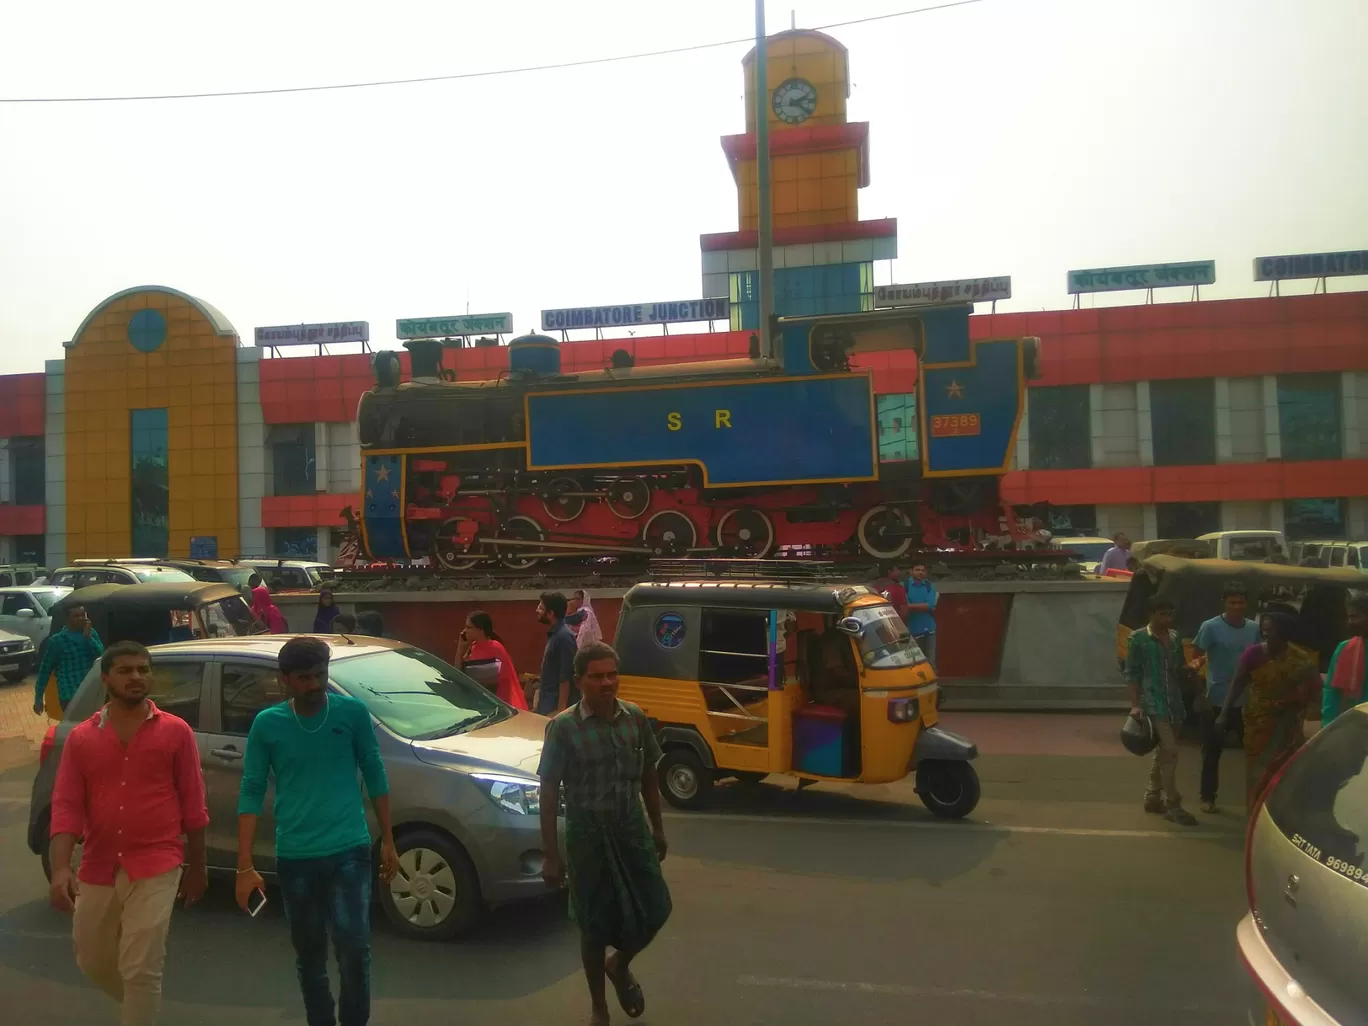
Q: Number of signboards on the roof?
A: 6